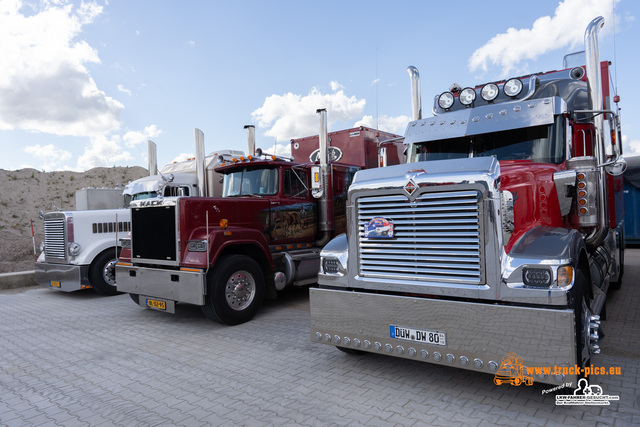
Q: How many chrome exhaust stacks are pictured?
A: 6